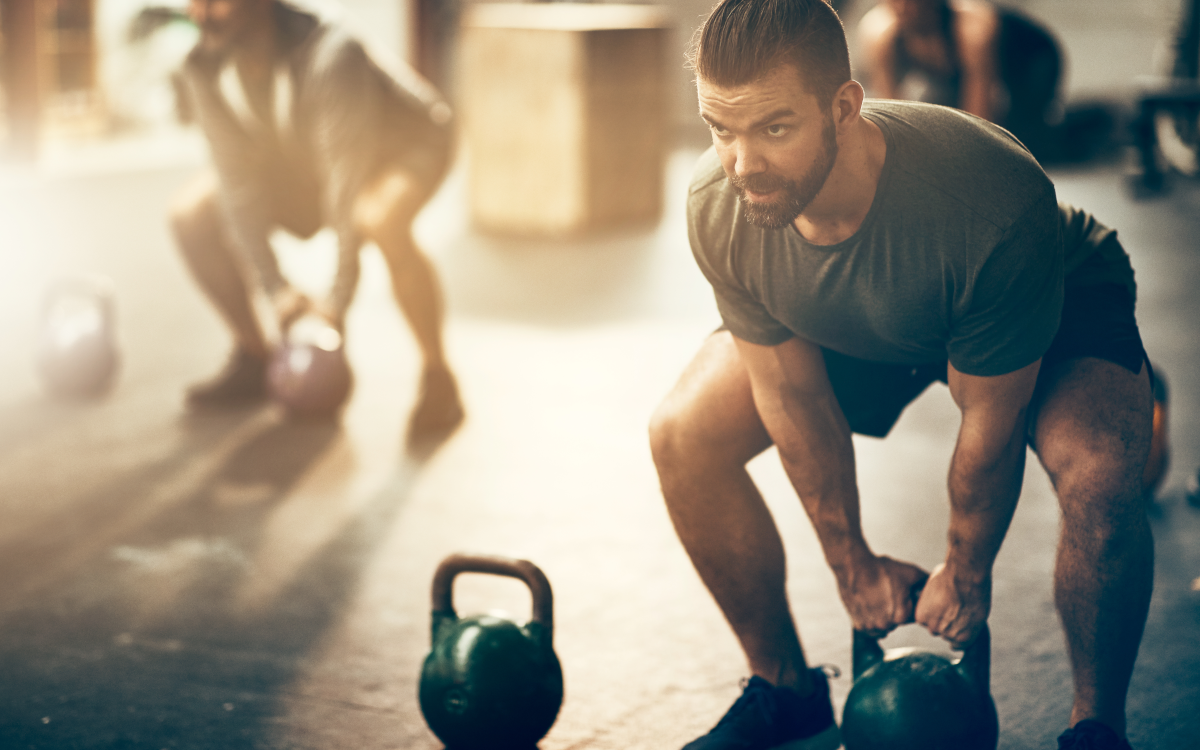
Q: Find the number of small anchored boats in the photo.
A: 0